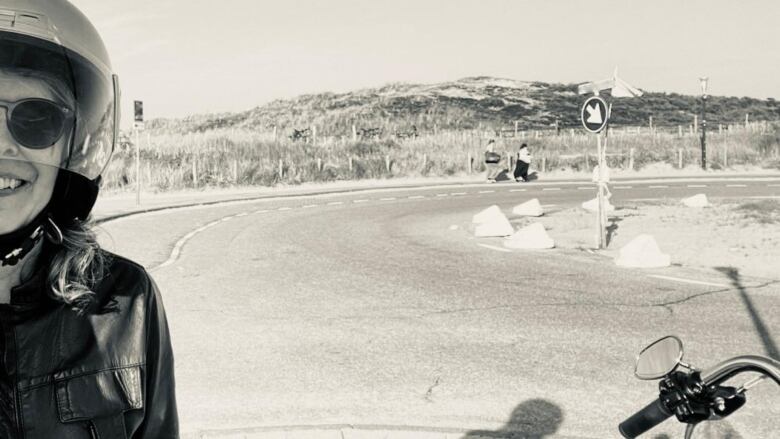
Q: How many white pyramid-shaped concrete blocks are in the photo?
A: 7